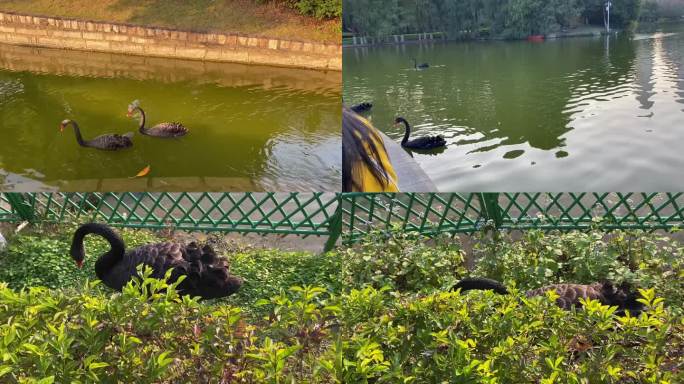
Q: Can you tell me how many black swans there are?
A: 7